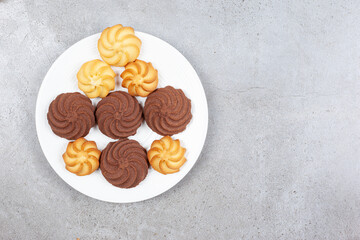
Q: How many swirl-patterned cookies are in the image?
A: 9